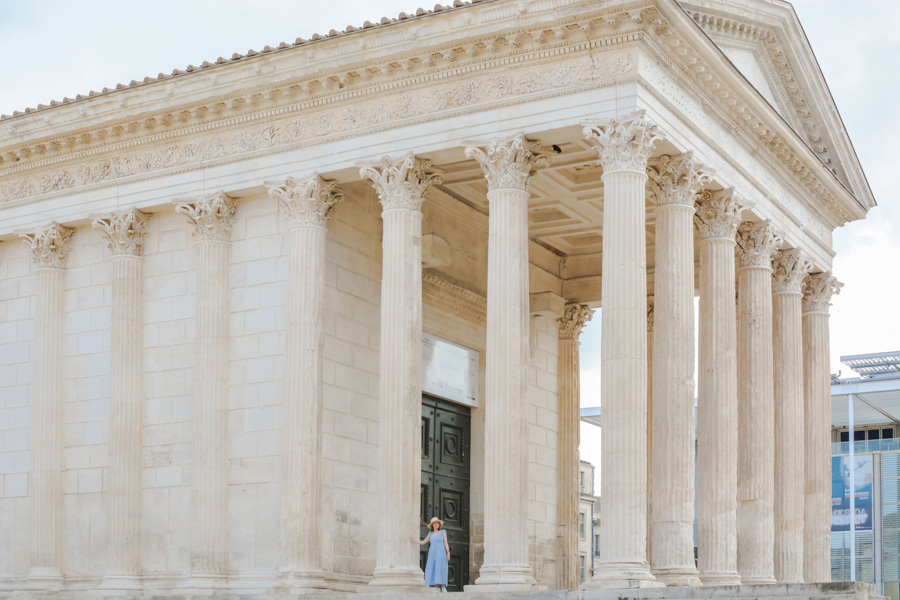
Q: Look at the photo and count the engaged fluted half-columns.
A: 4